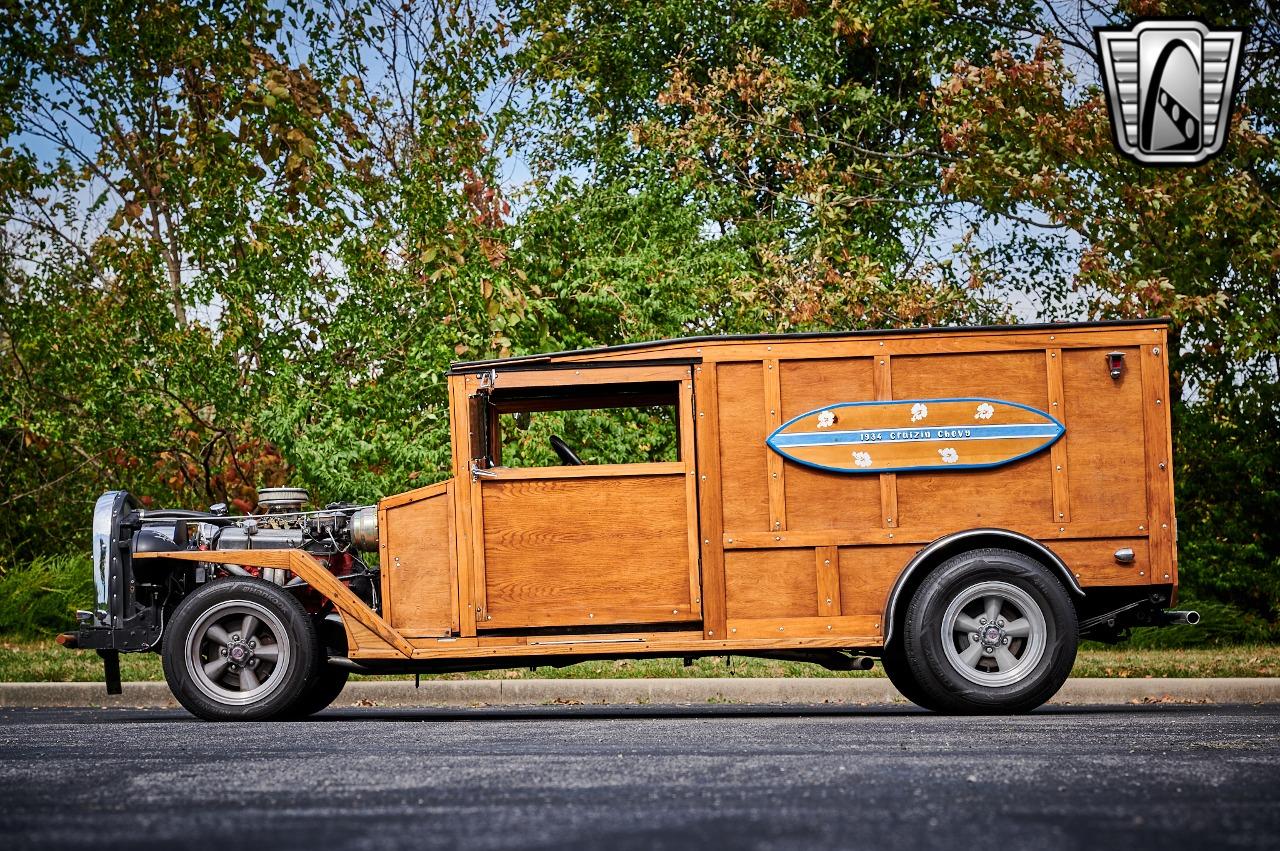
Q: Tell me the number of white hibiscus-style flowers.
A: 5